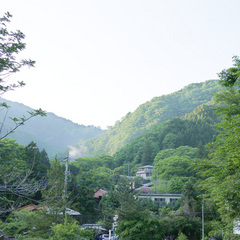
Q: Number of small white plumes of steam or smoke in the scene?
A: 1